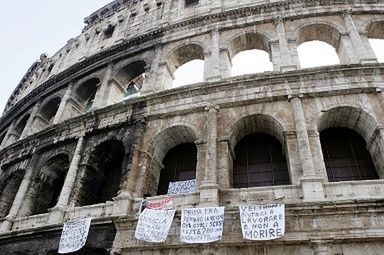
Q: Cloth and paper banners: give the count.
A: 6